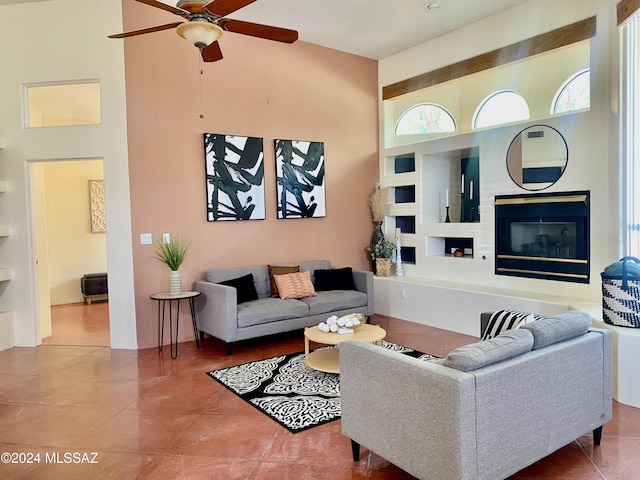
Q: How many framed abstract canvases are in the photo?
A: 2